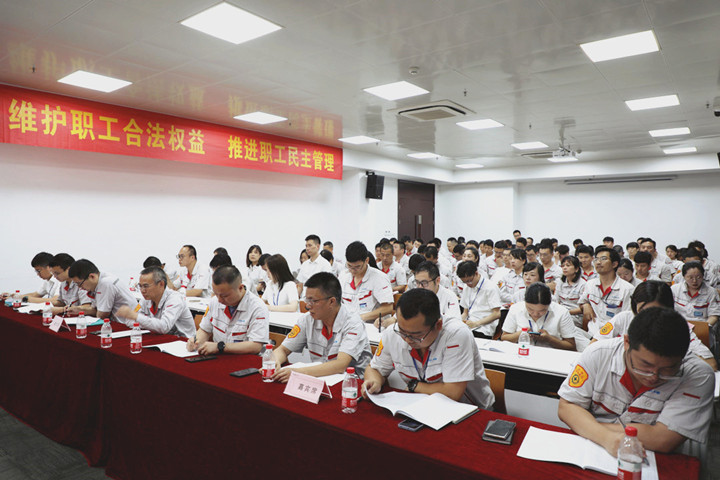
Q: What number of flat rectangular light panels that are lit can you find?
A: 14